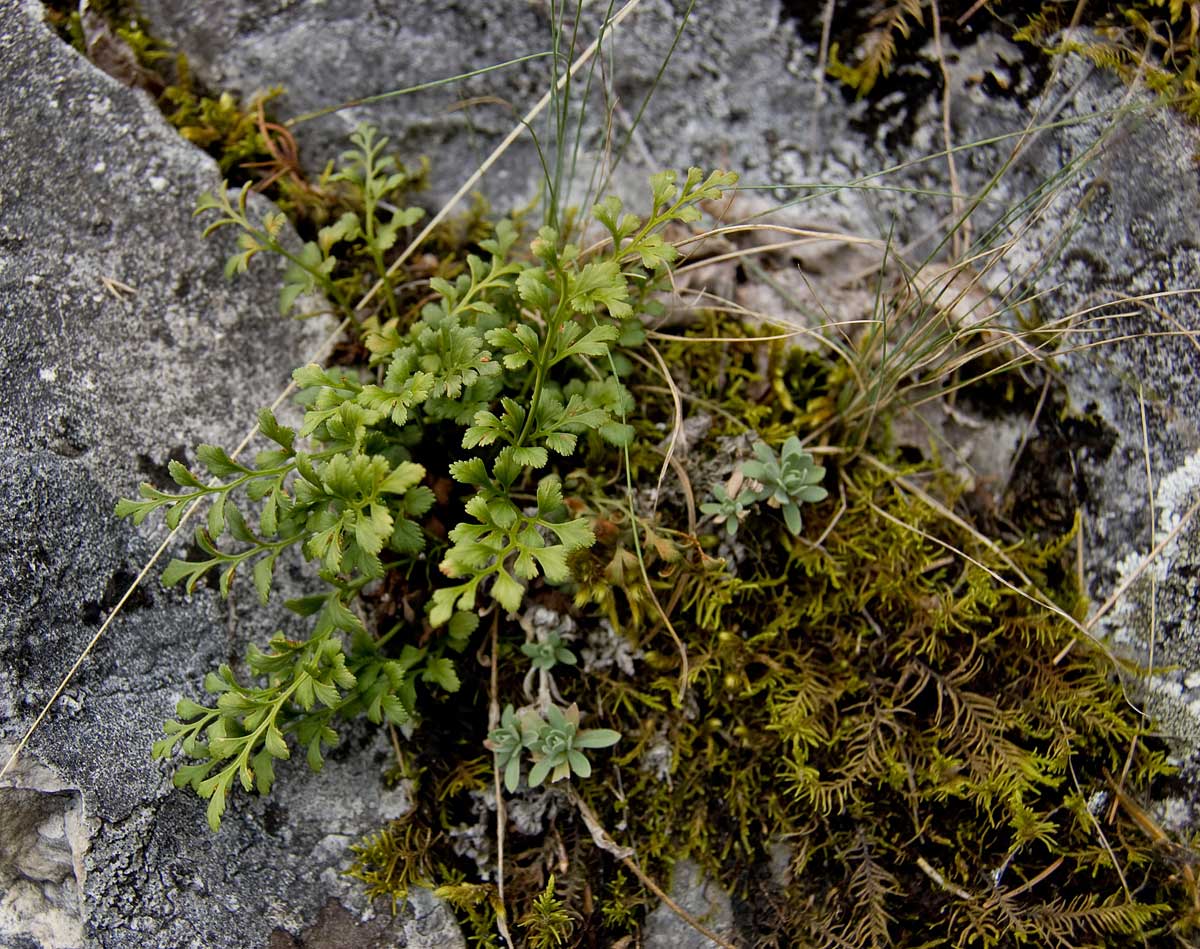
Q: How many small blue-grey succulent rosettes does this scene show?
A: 5